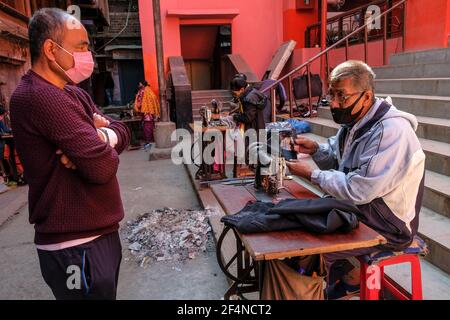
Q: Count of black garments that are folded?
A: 1